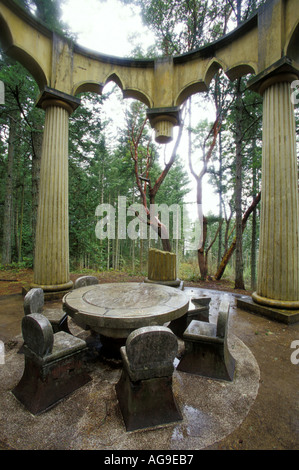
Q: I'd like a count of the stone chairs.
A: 6